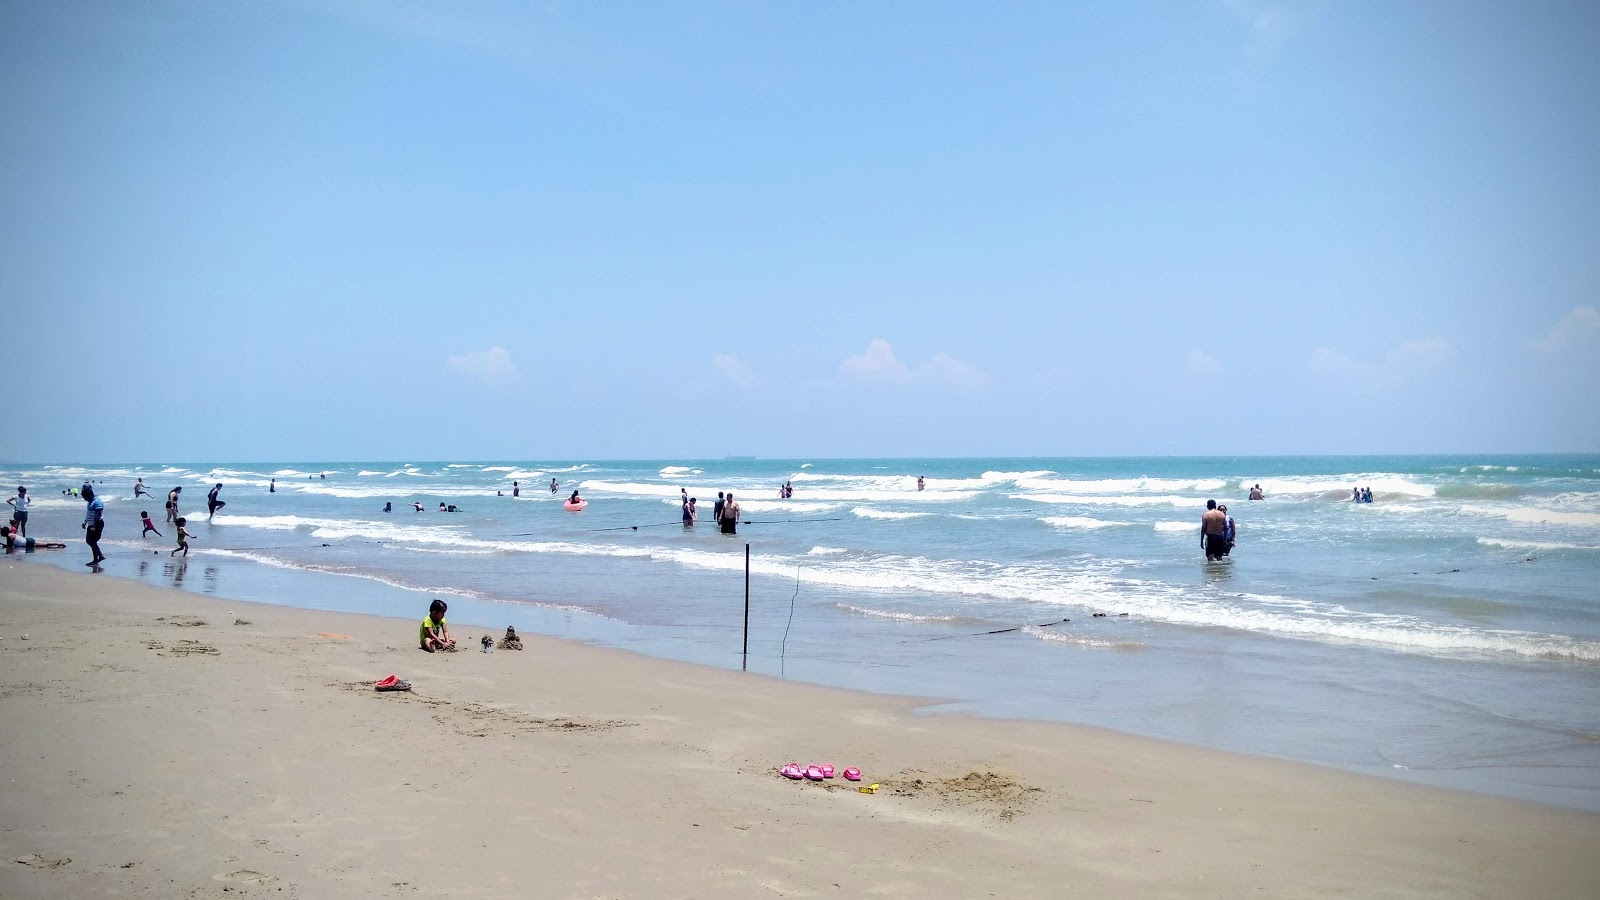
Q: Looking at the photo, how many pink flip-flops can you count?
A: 4